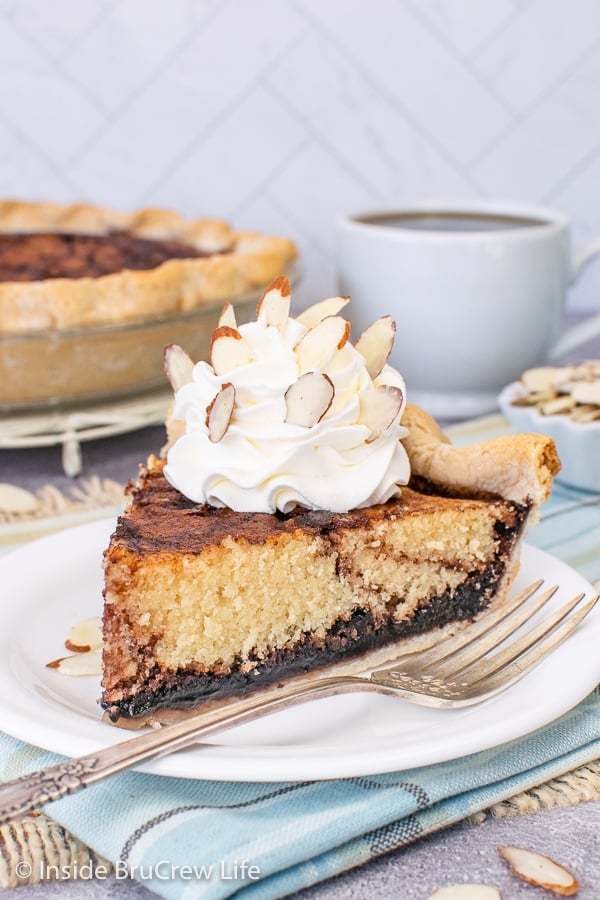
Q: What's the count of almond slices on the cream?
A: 10